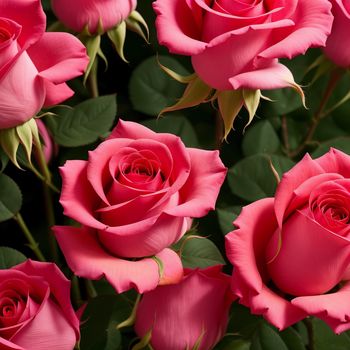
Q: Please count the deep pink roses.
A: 8